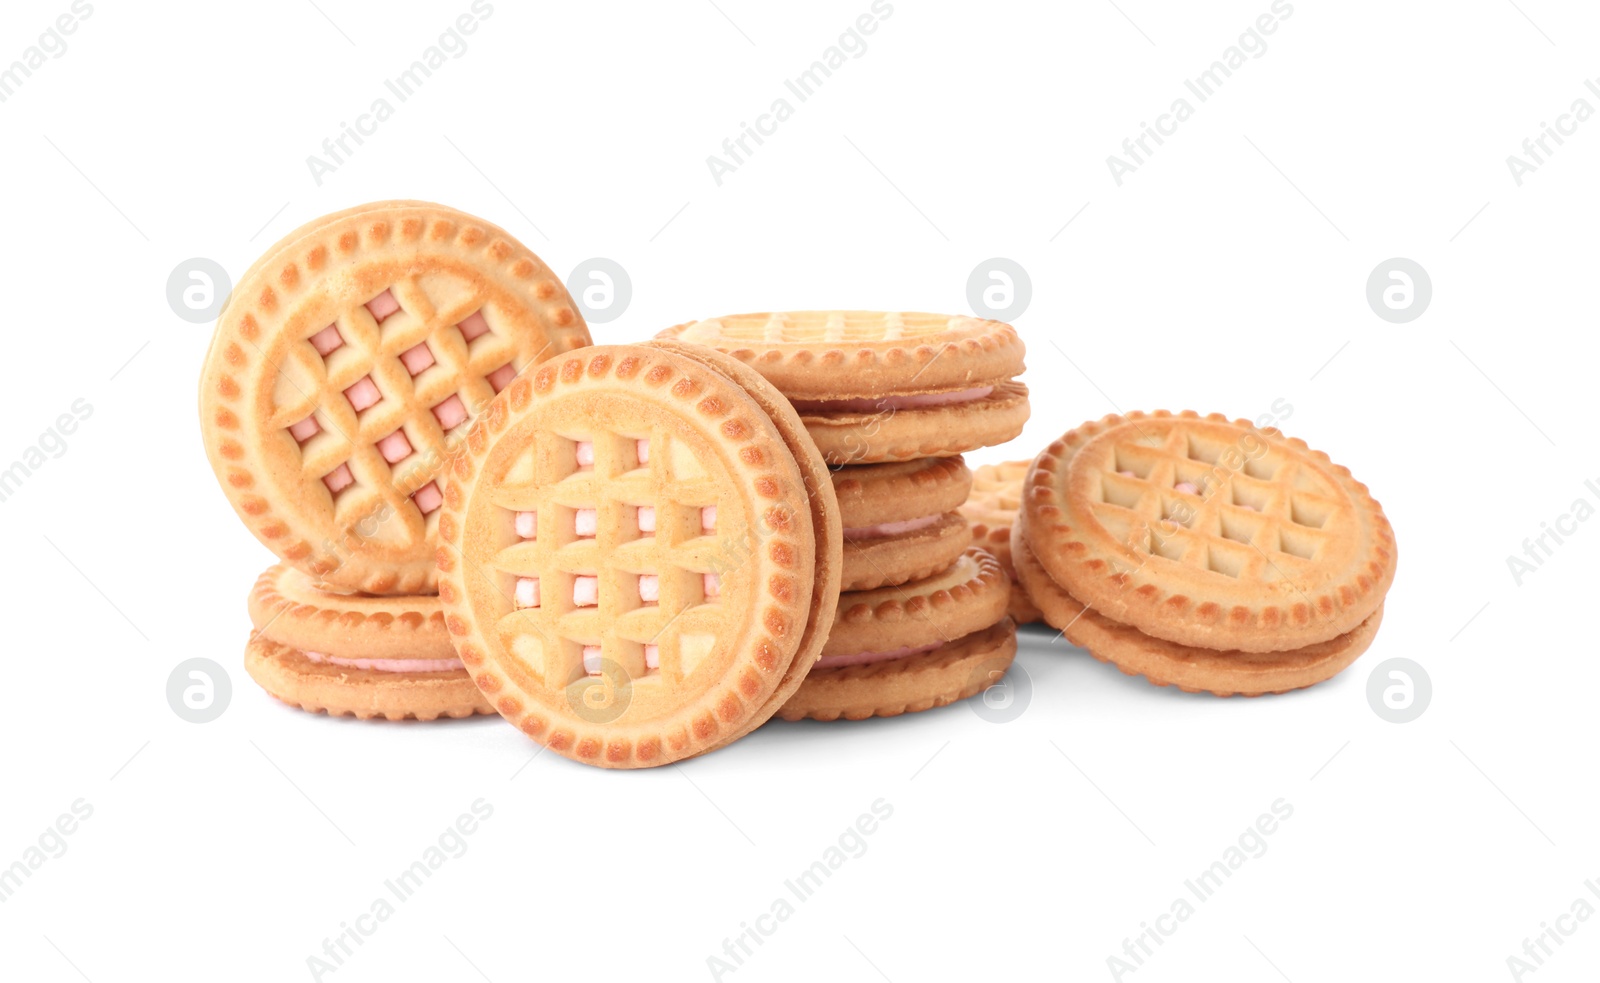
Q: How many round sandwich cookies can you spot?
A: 8